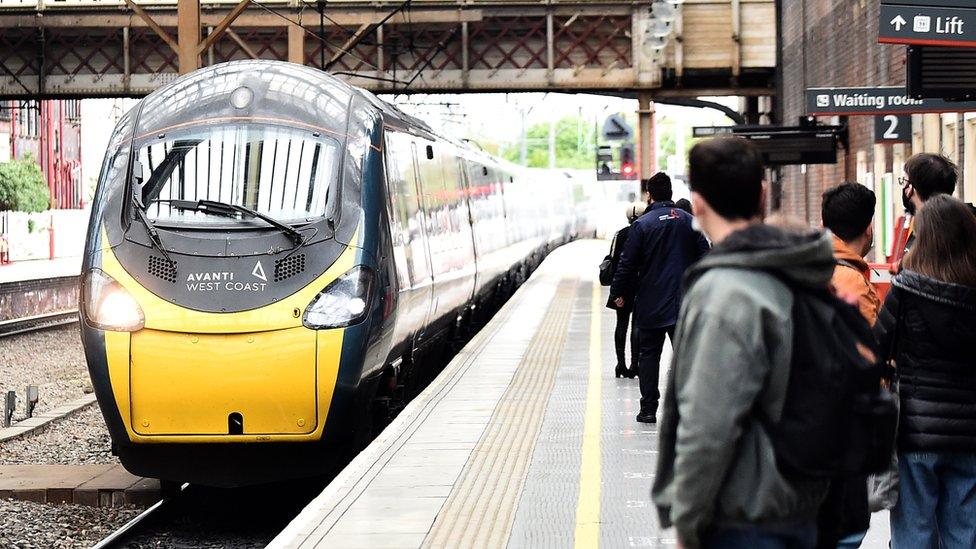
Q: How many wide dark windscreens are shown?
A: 1